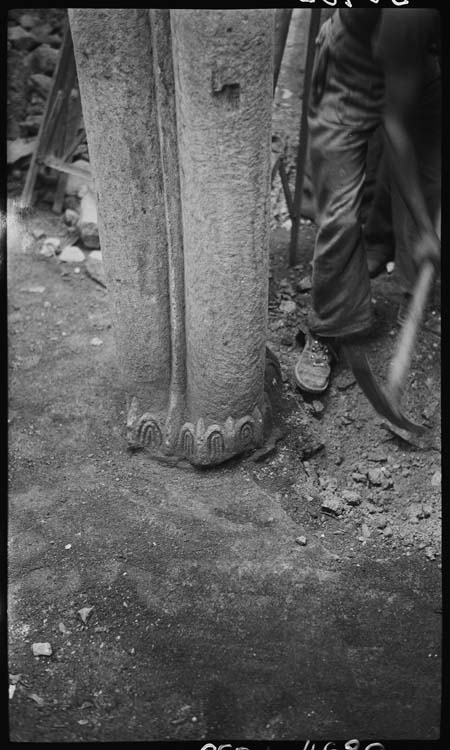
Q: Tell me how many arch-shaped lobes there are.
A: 4